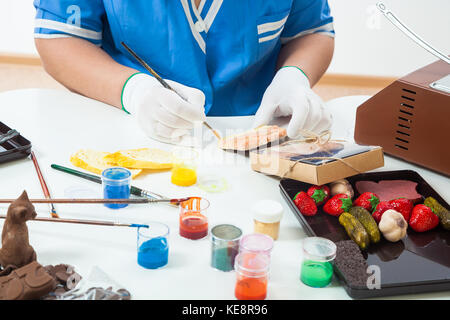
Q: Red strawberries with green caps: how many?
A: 7